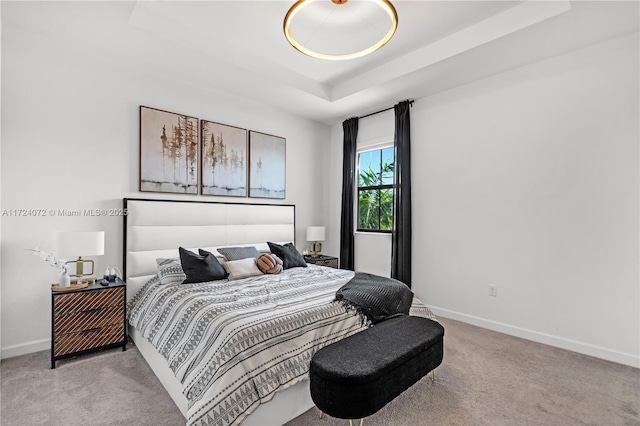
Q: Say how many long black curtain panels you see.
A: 2